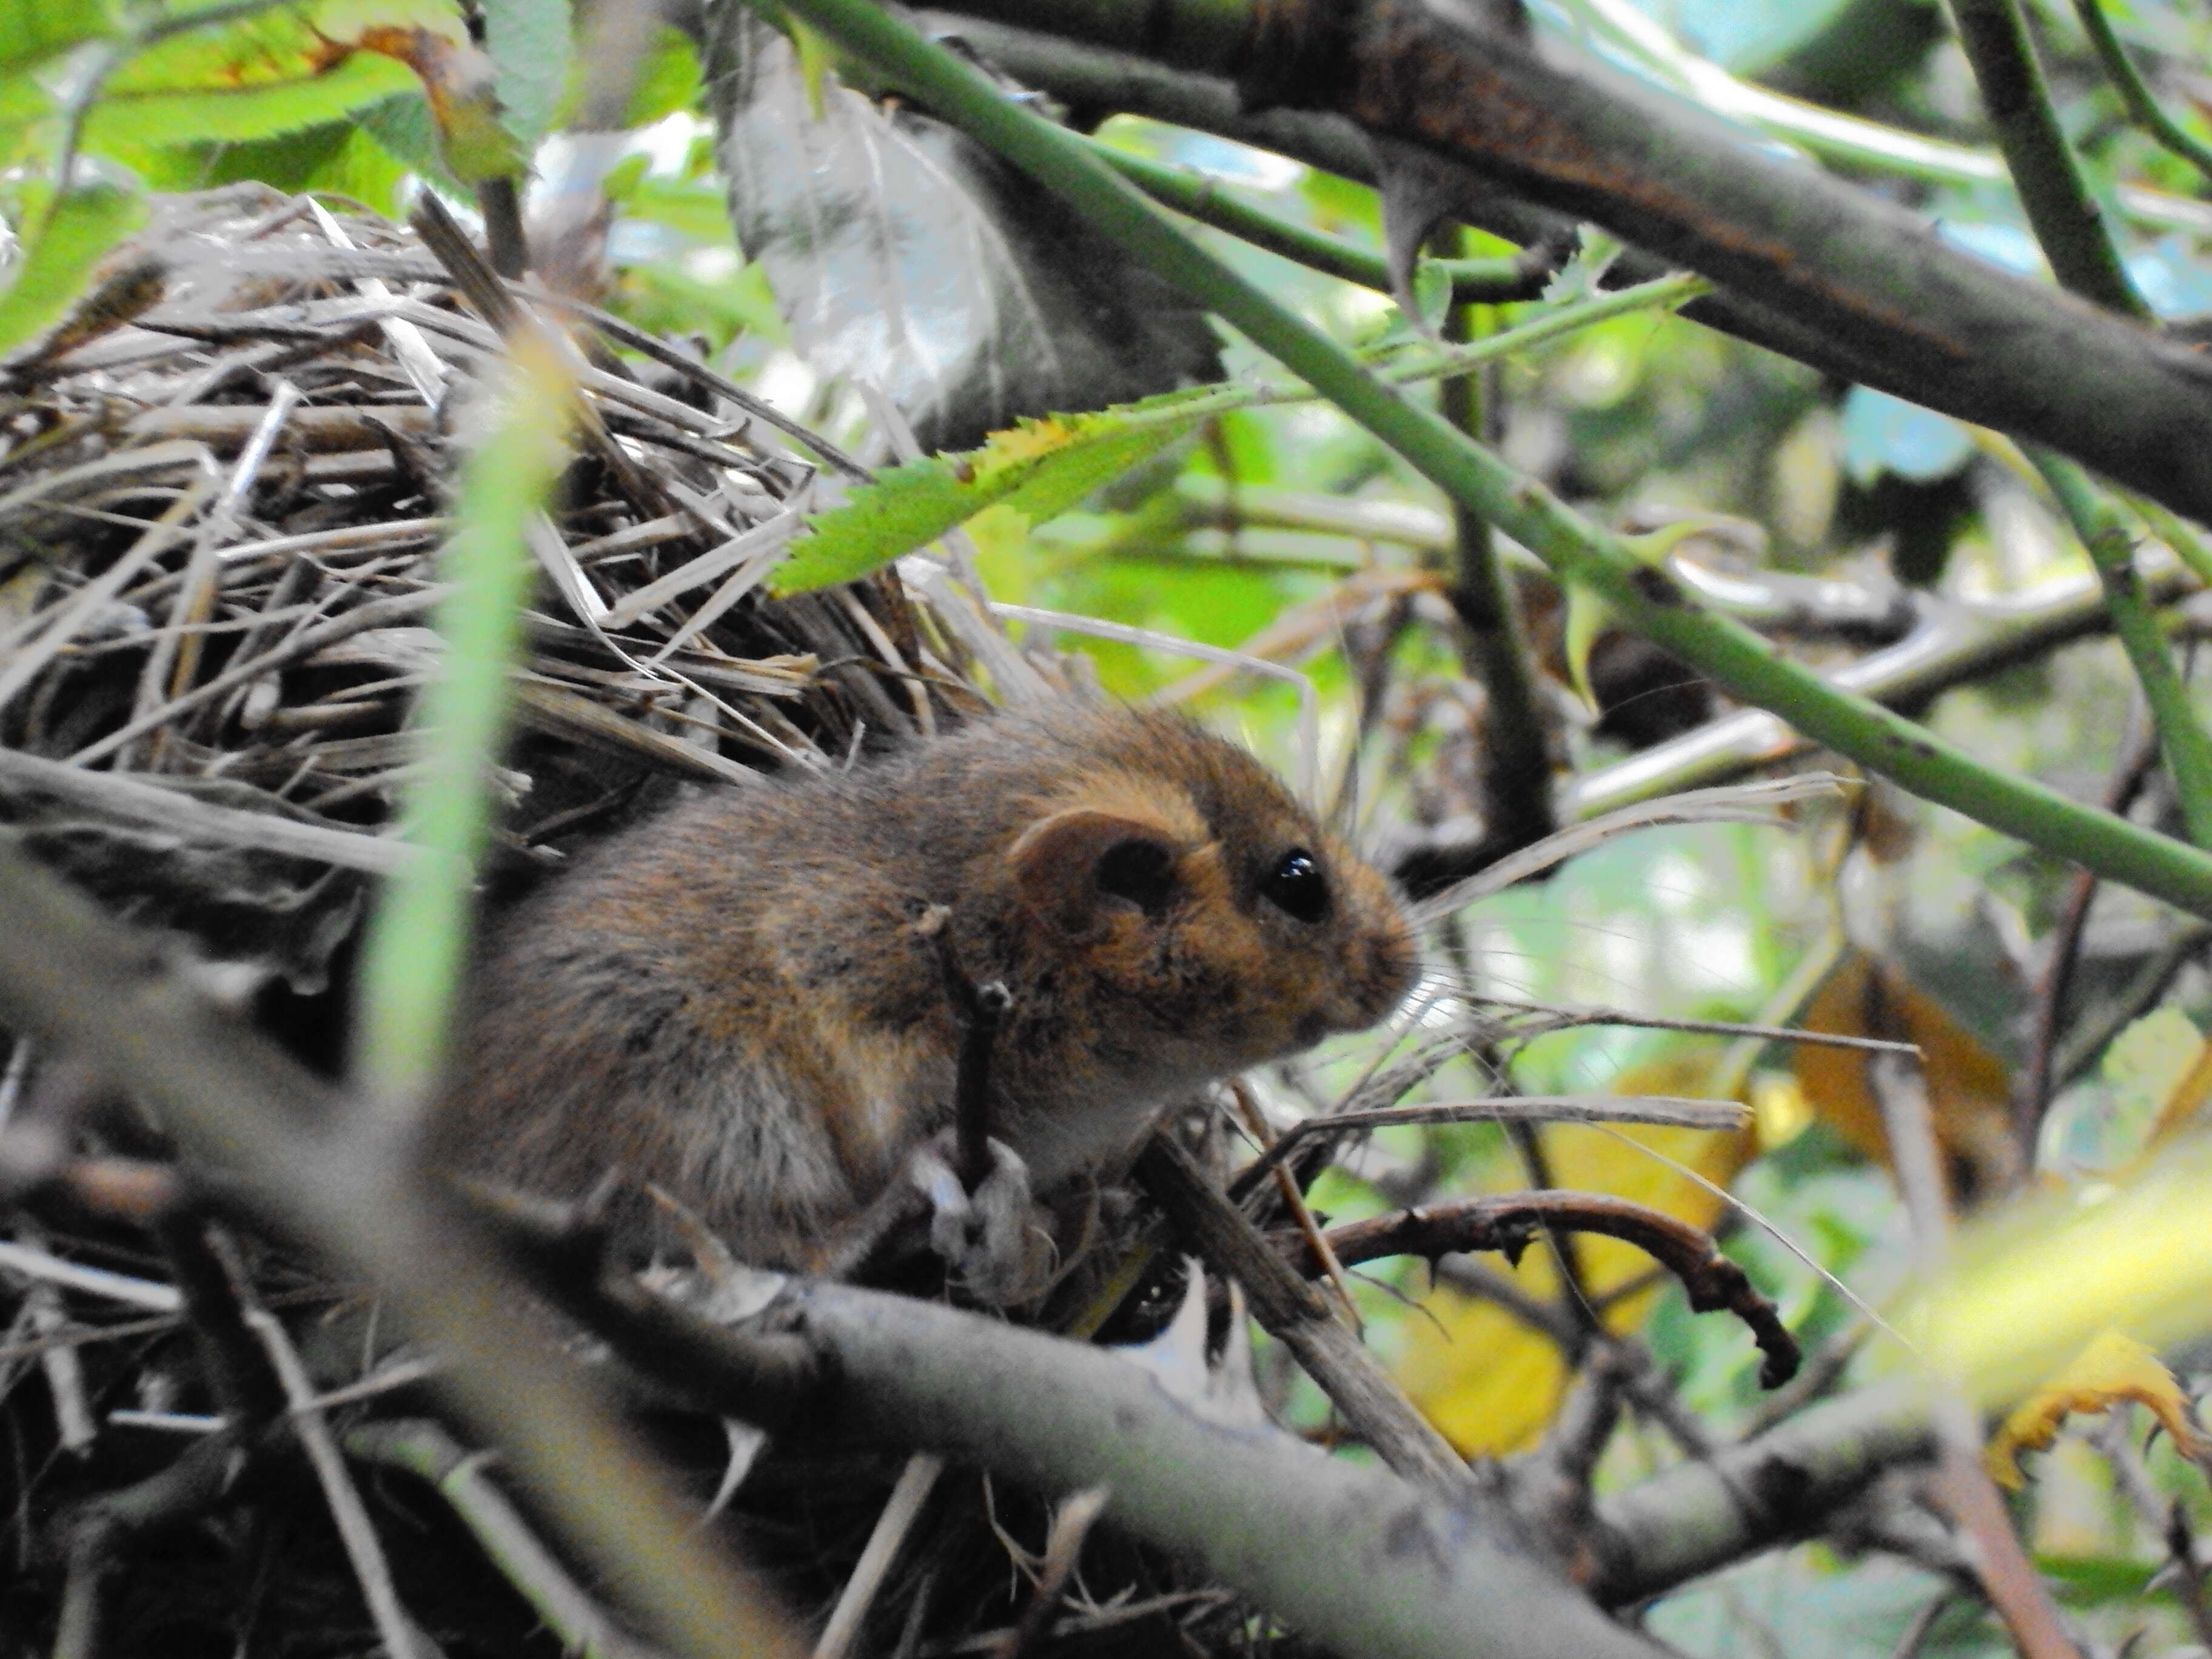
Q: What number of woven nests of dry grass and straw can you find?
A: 1